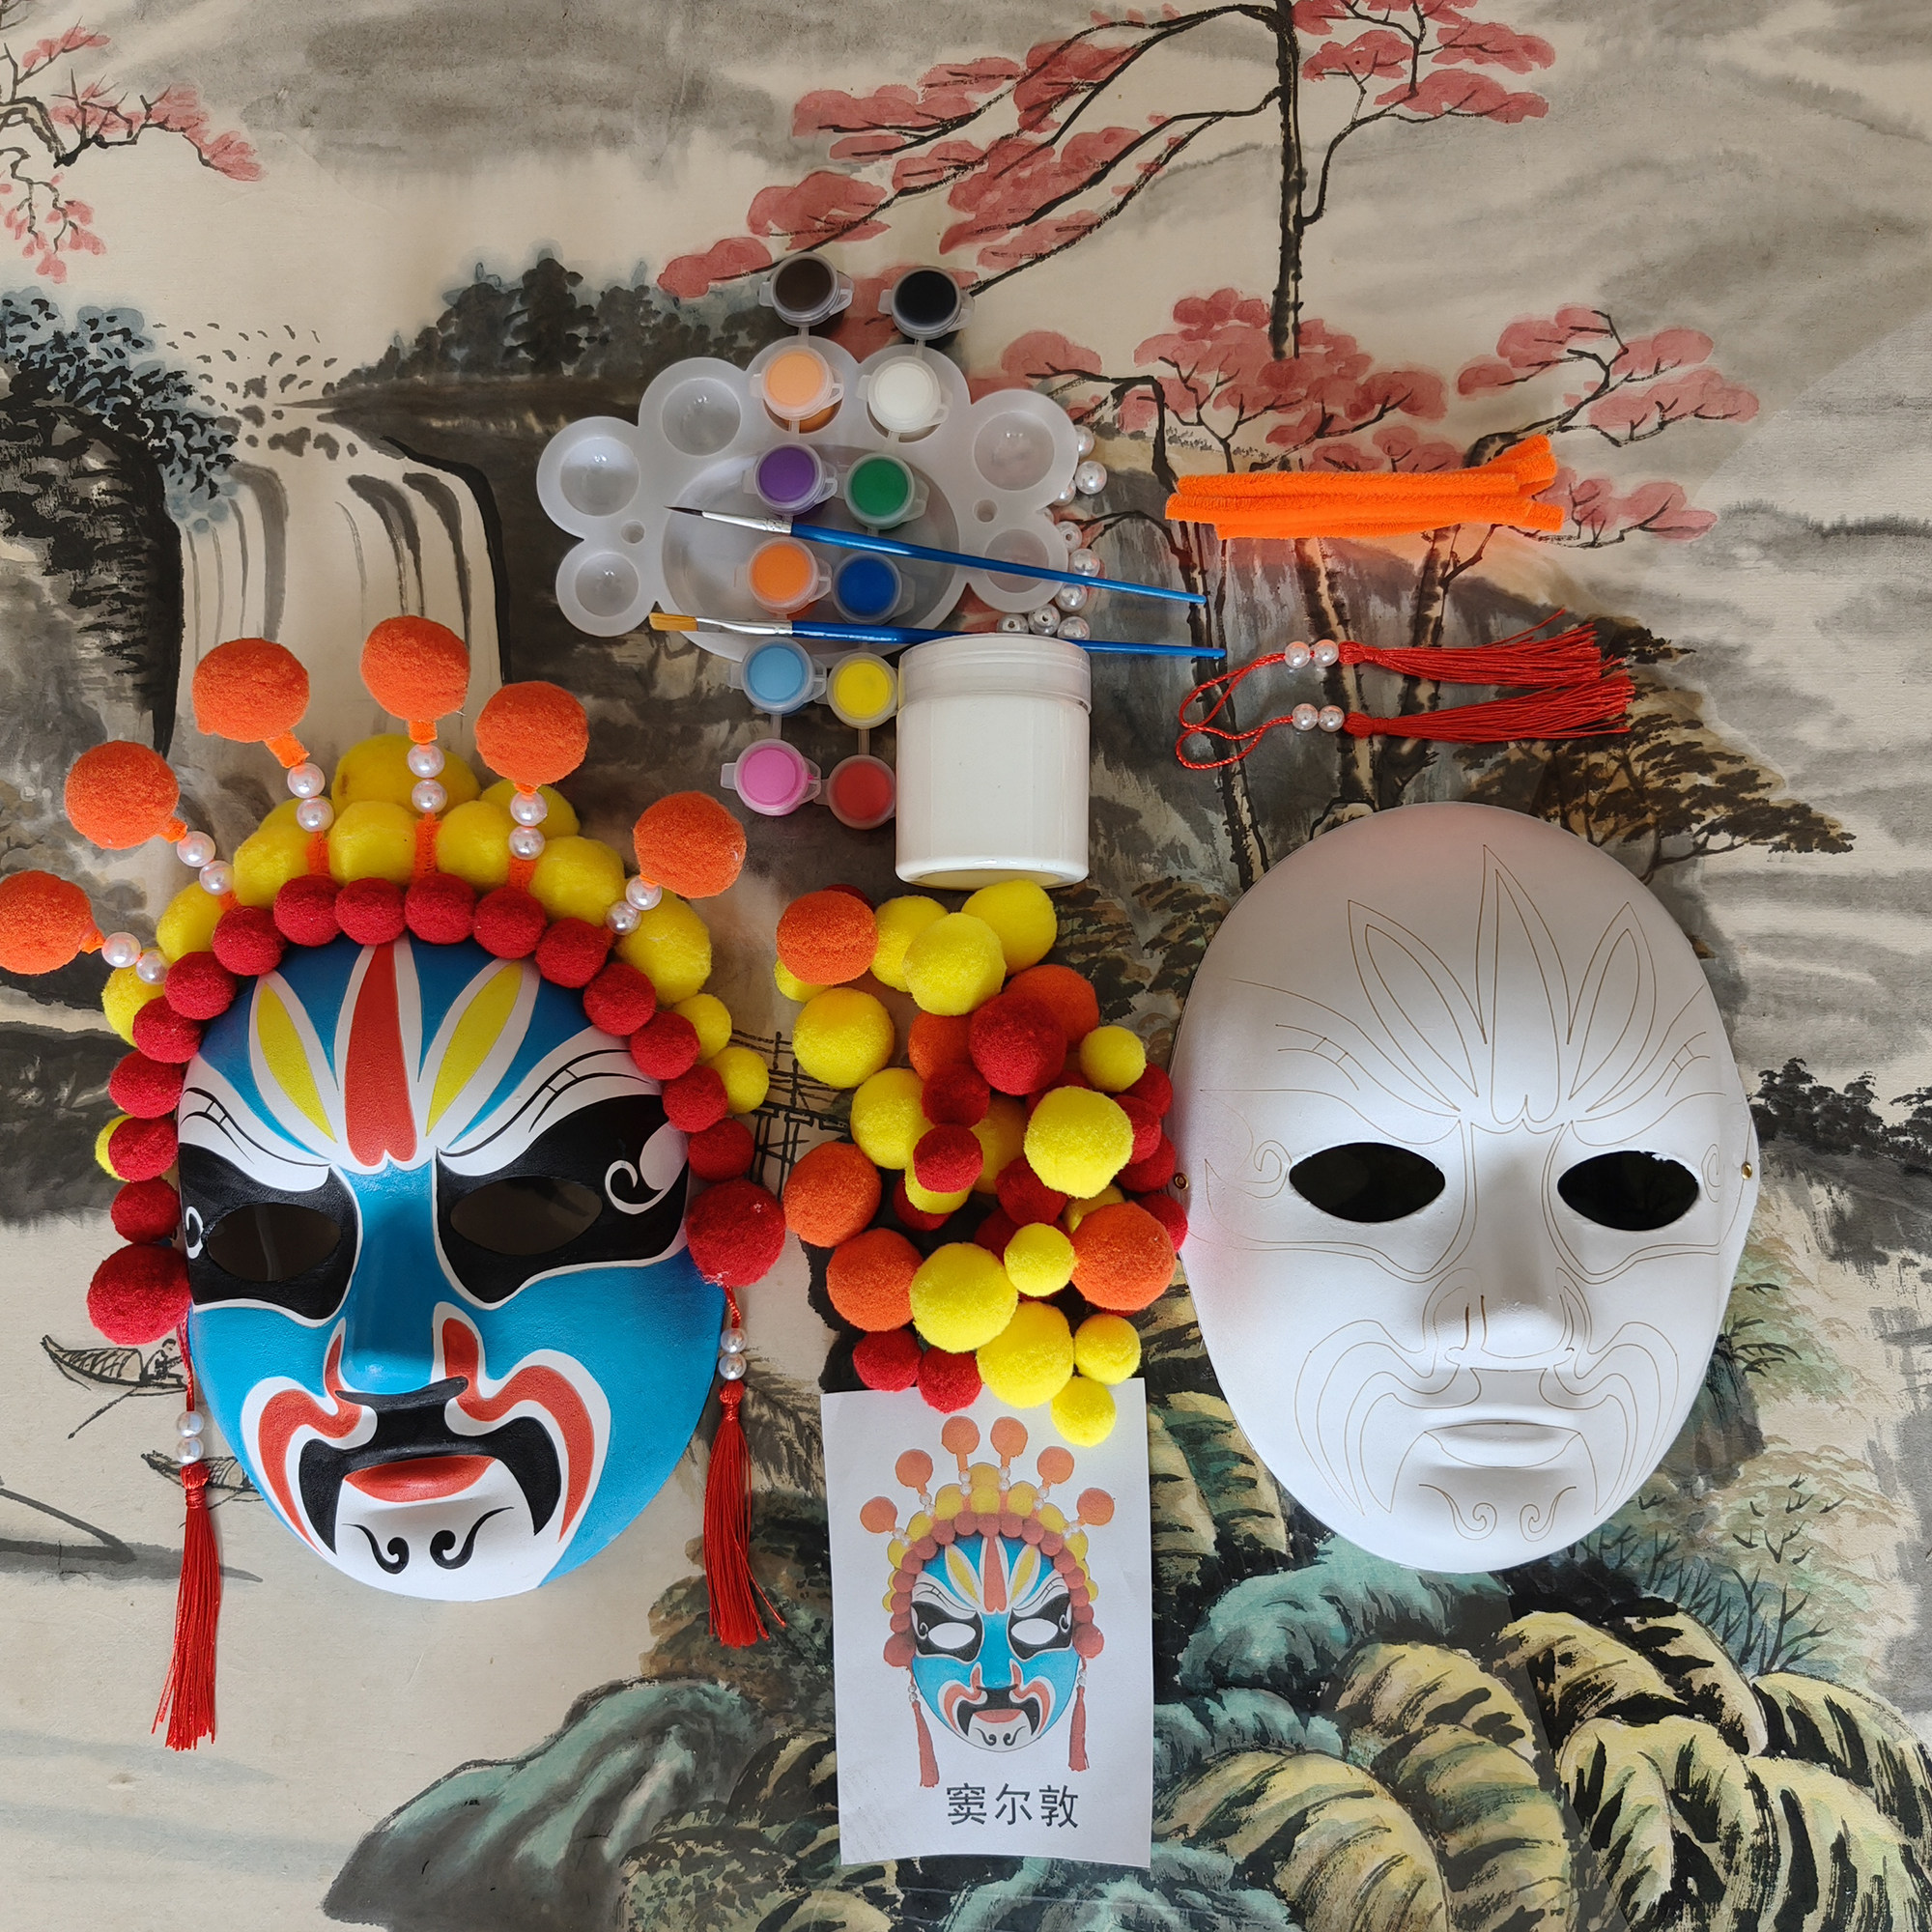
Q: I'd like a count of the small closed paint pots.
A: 12